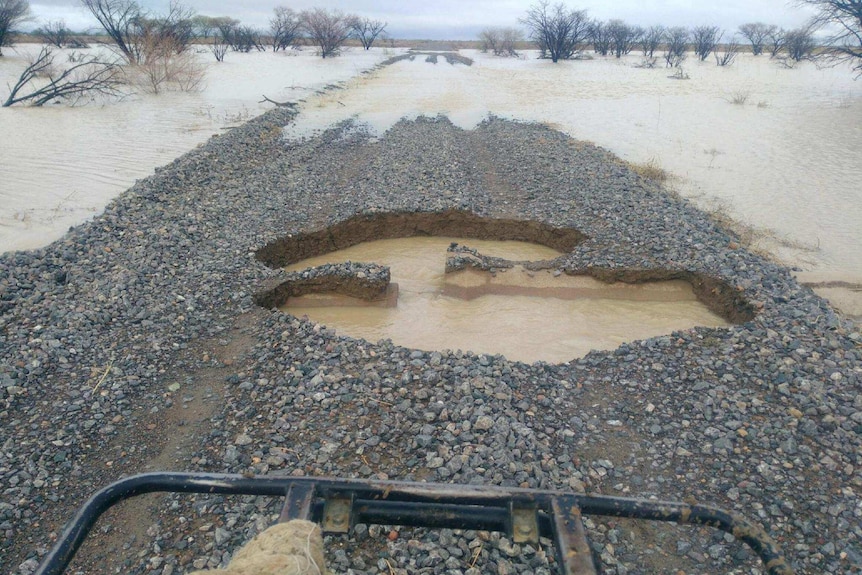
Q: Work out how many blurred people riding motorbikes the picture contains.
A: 0